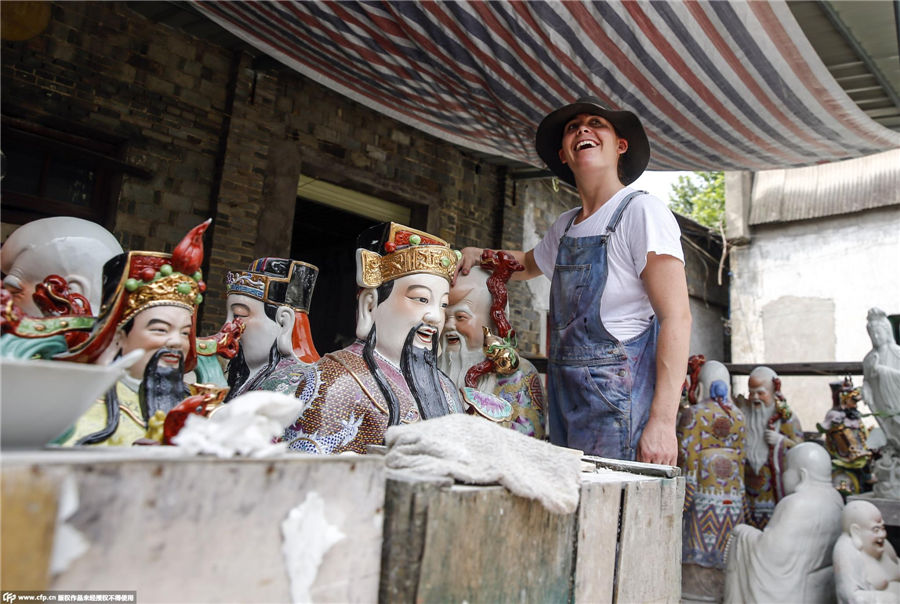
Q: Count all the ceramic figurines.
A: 11